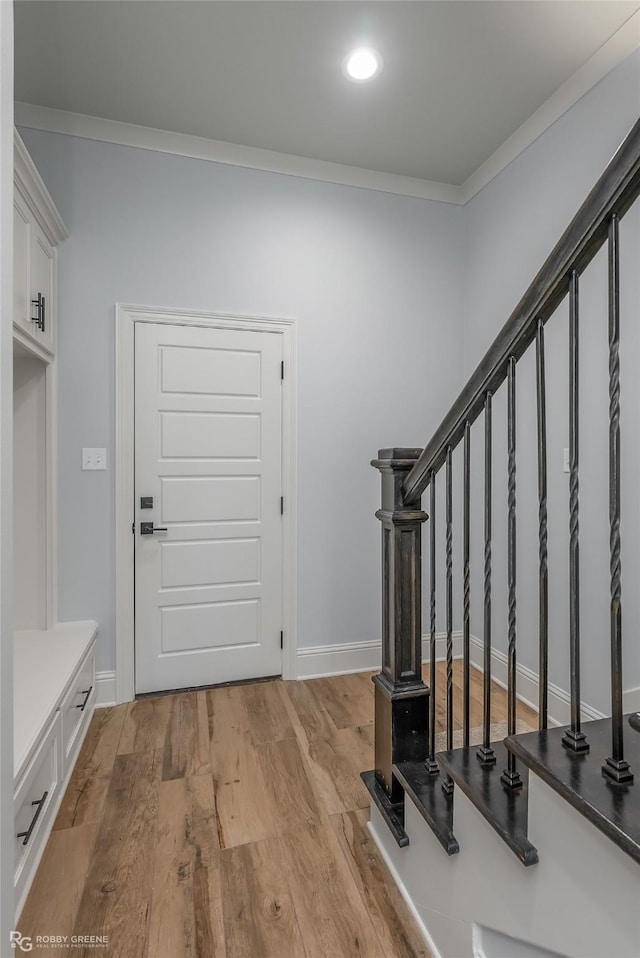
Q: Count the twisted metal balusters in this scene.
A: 8